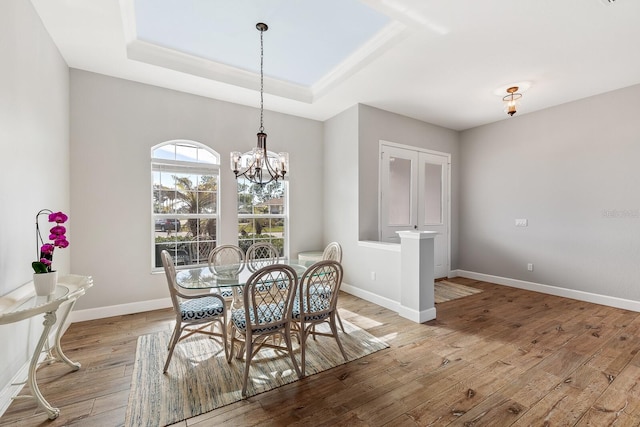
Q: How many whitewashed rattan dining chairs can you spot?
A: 6